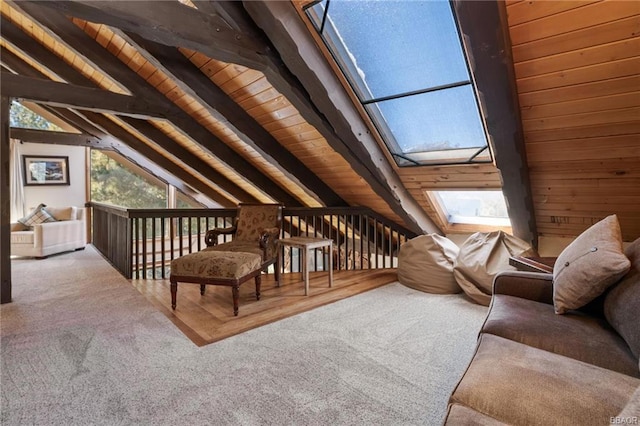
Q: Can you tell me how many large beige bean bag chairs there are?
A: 2